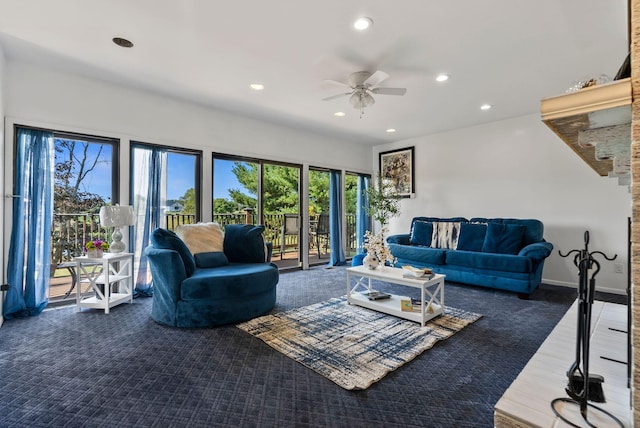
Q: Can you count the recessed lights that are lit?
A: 6